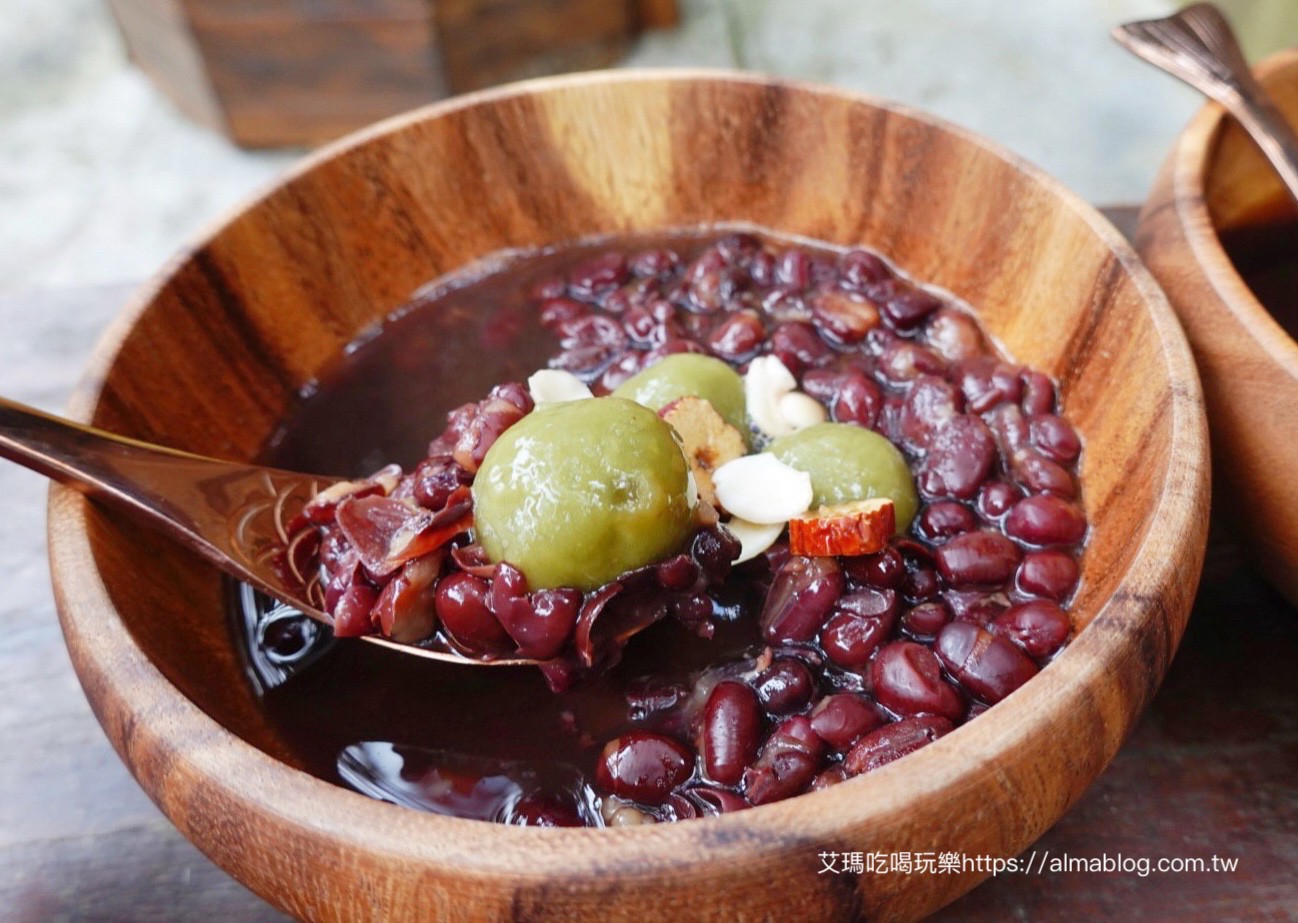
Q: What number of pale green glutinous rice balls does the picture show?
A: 3